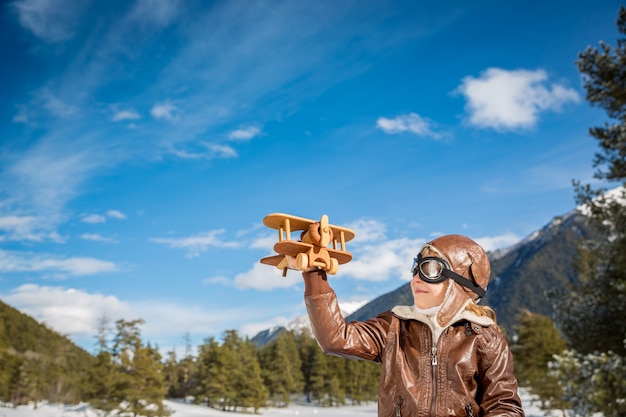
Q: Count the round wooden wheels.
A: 2